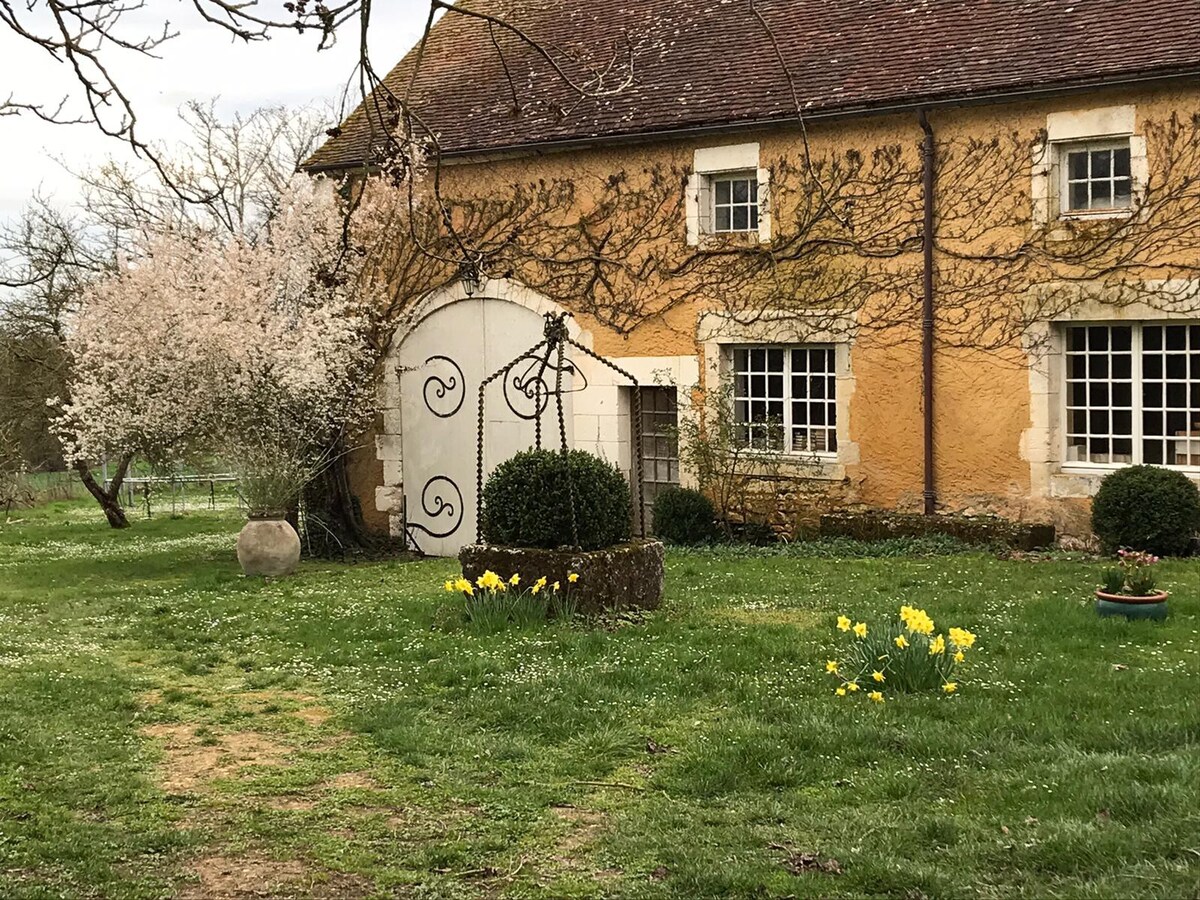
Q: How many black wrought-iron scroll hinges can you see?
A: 3